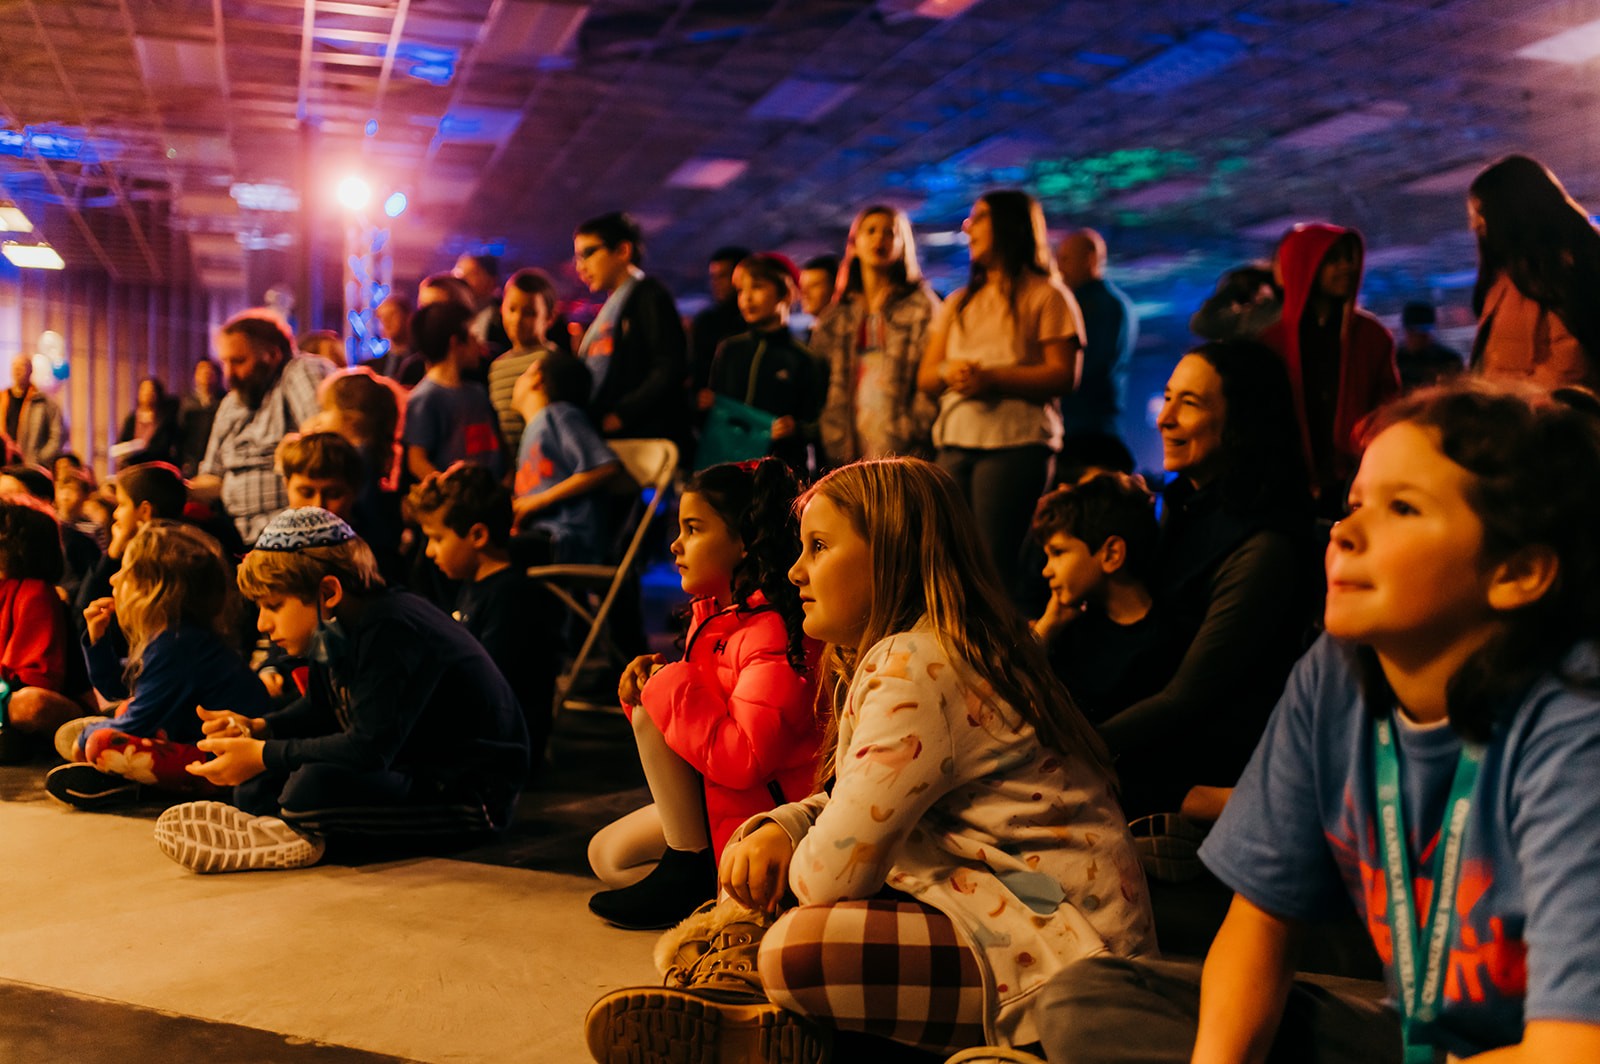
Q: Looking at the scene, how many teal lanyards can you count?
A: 1